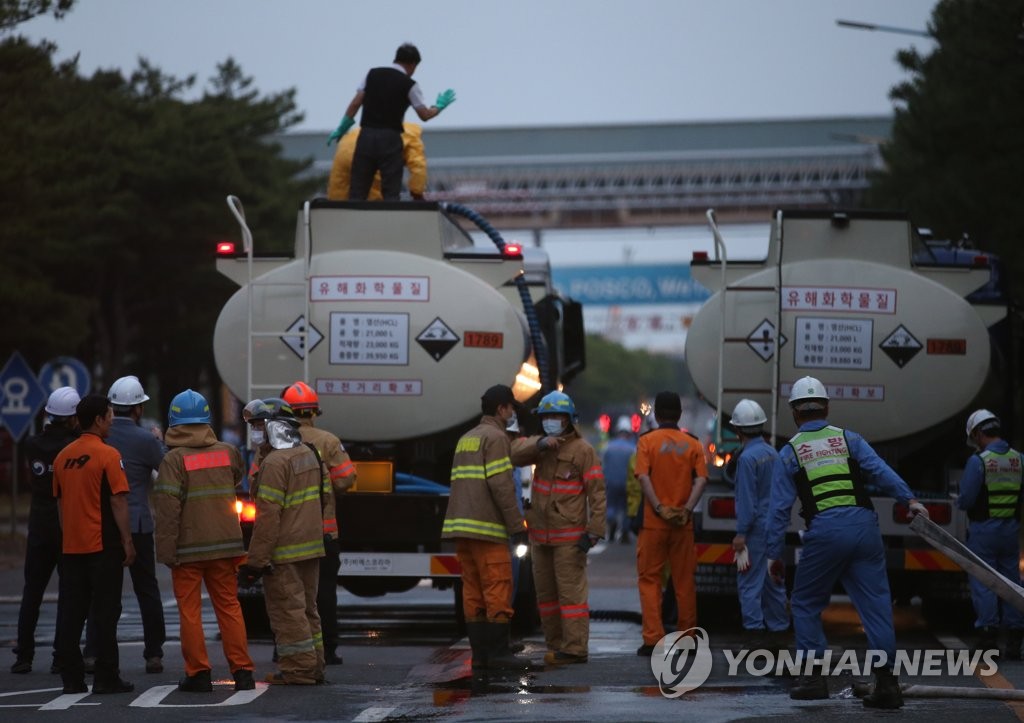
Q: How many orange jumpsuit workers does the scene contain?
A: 1